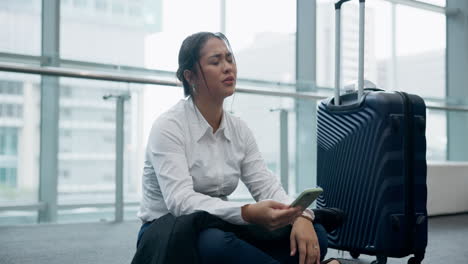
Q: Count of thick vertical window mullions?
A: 3